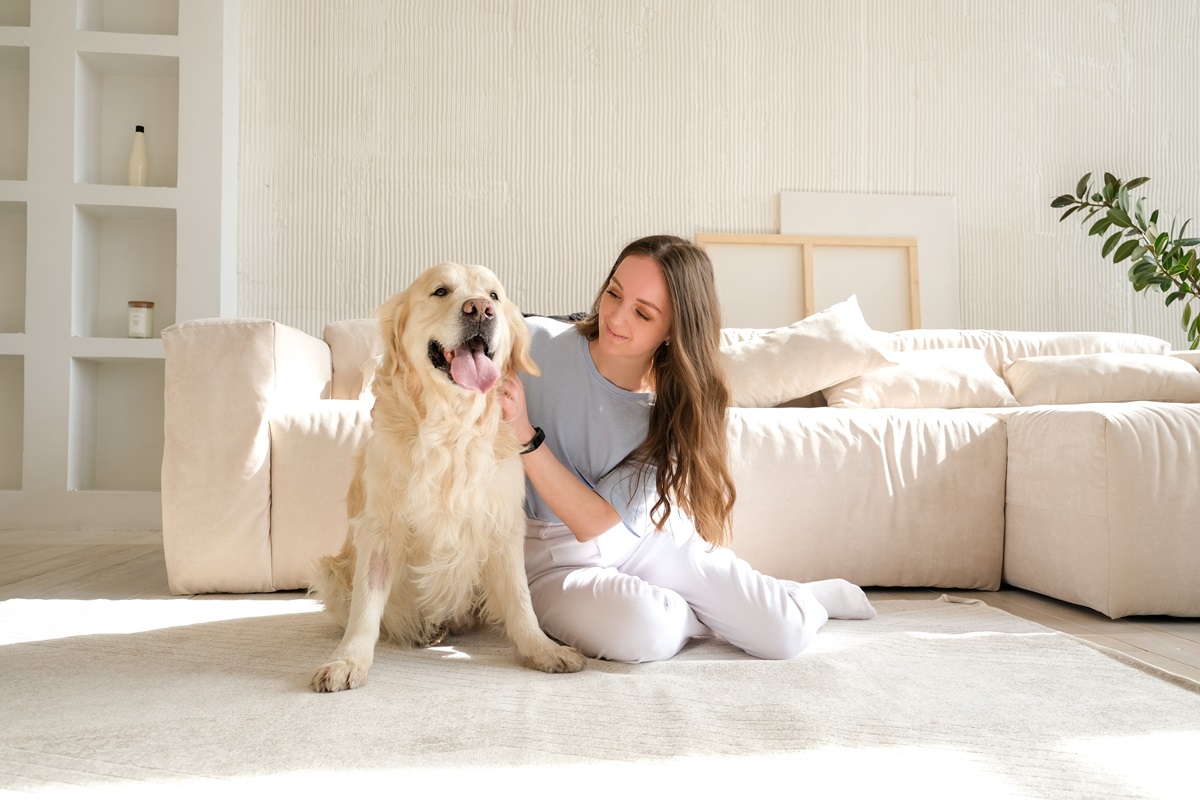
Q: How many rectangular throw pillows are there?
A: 3